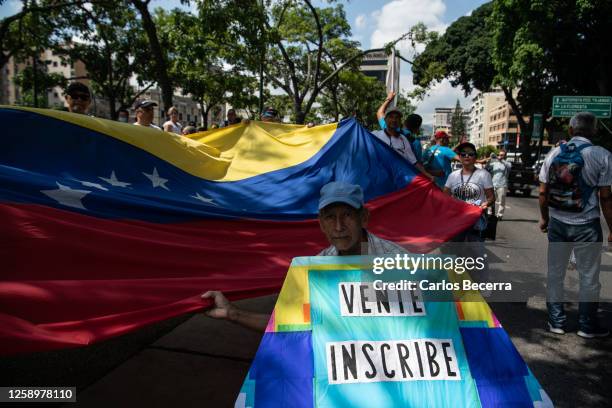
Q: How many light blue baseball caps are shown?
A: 1